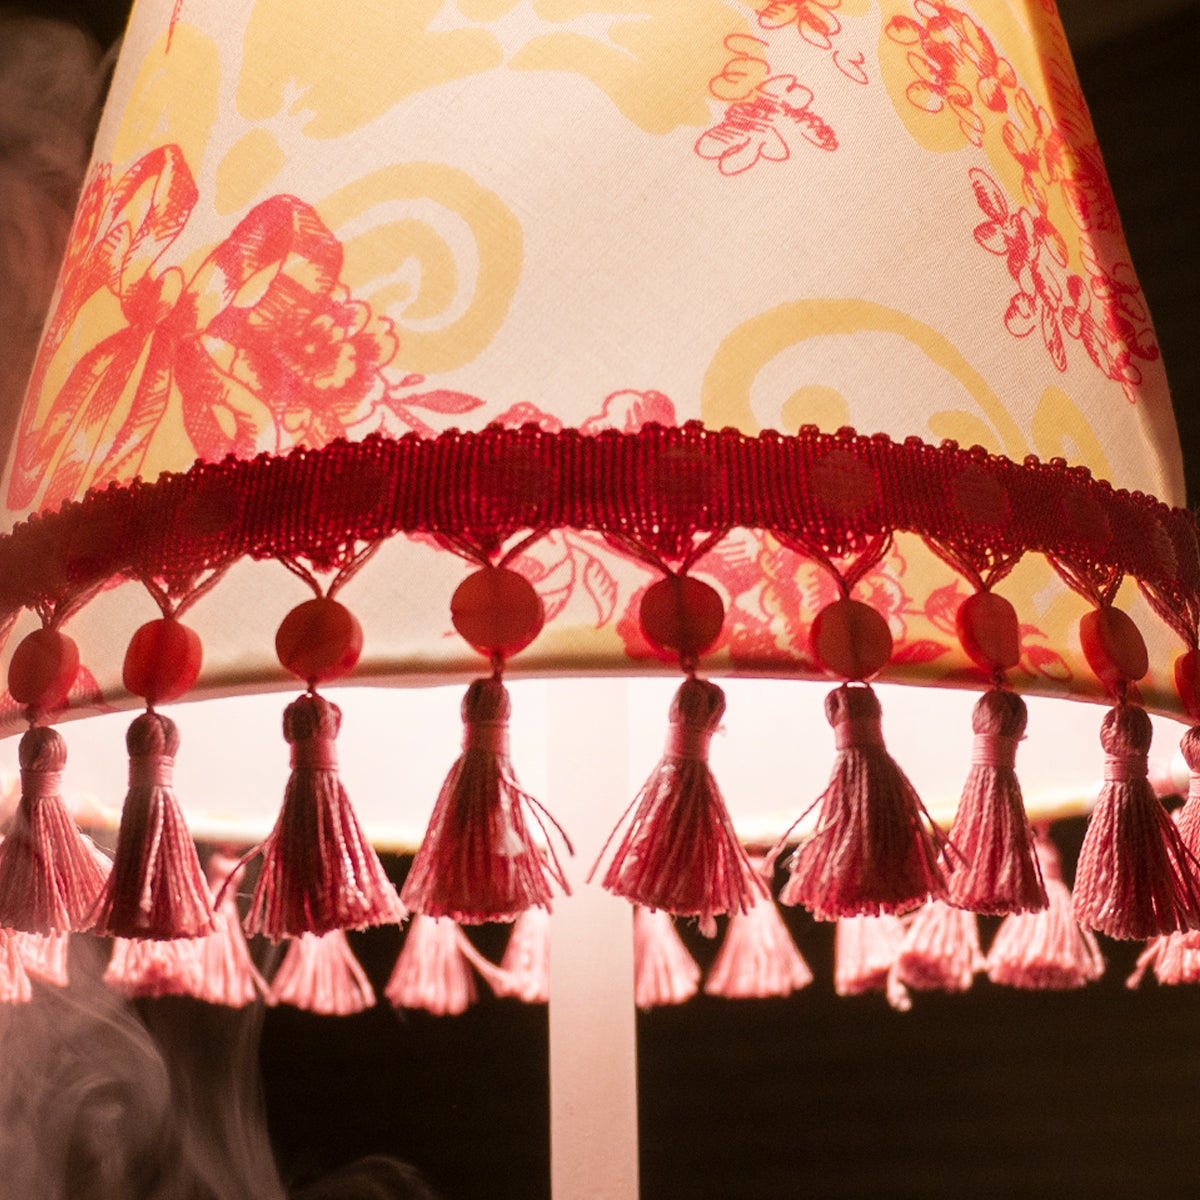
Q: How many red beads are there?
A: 9